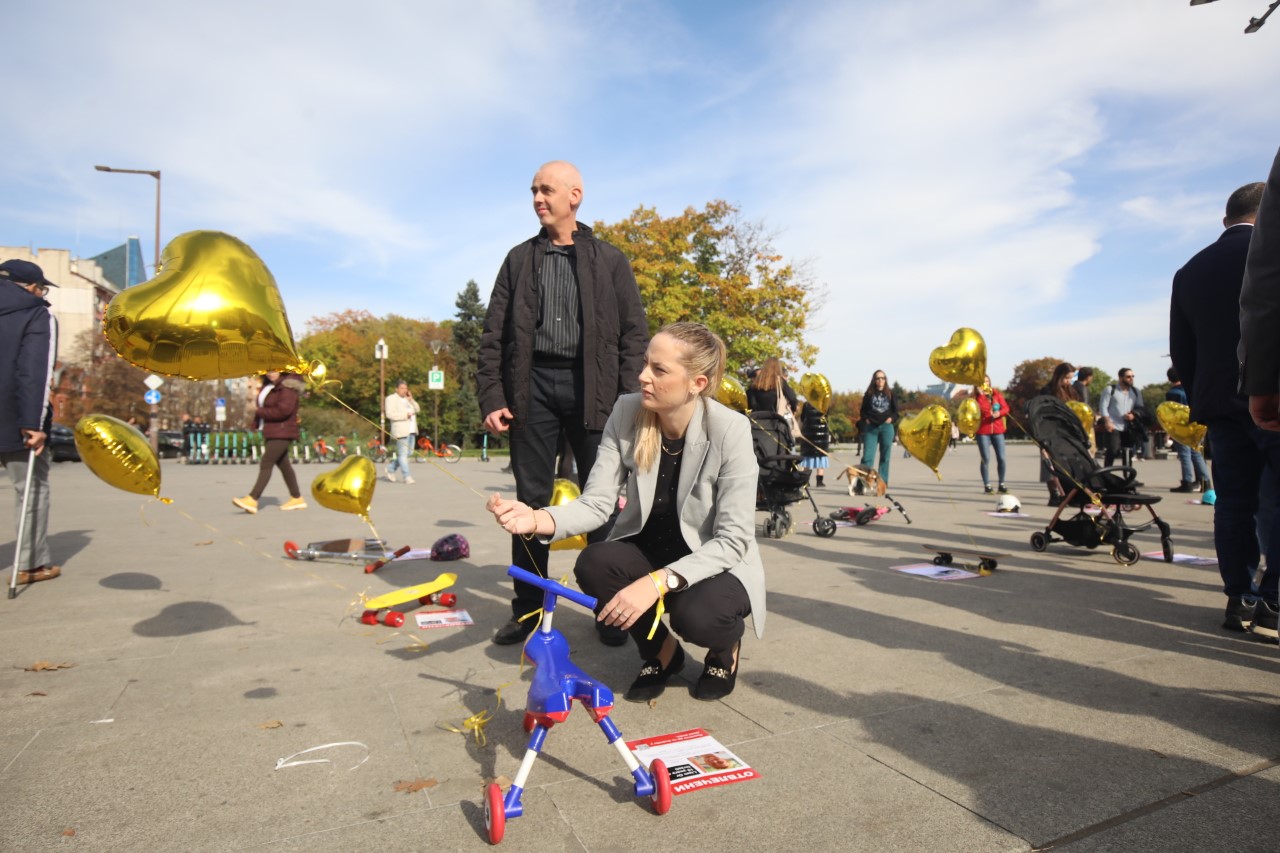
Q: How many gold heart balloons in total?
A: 11